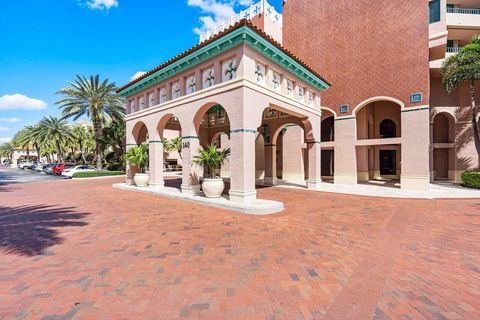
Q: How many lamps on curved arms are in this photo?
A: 0